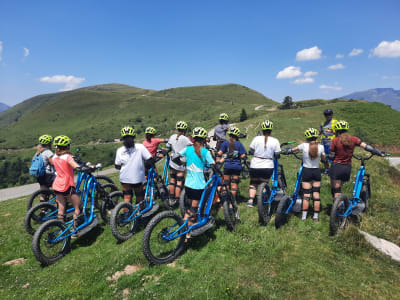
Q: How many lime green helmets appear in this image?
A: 11